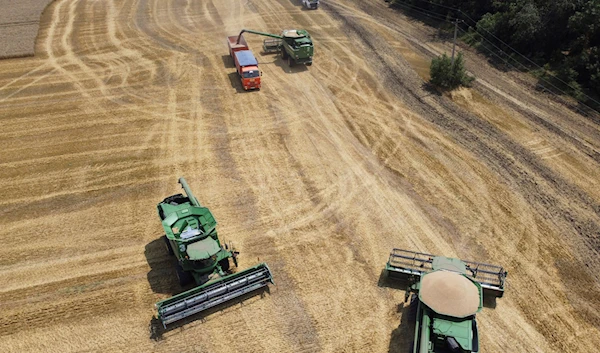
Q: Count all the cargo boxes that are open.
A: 1